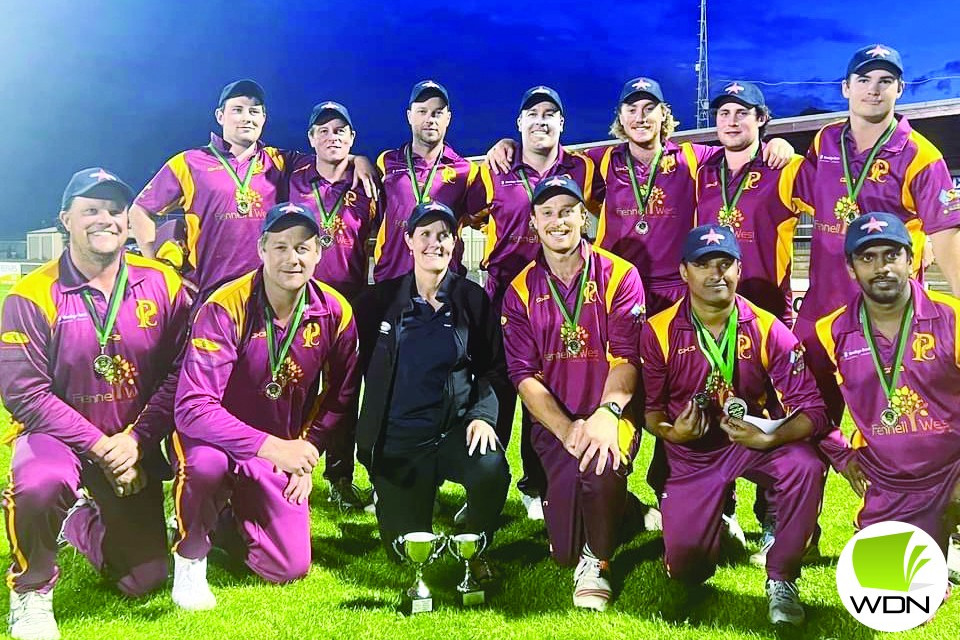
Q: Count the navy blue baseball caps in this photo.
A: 13